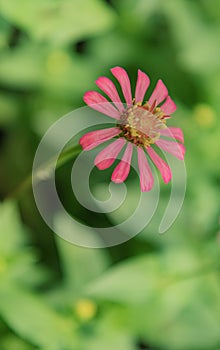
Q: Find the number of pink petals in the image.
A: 13